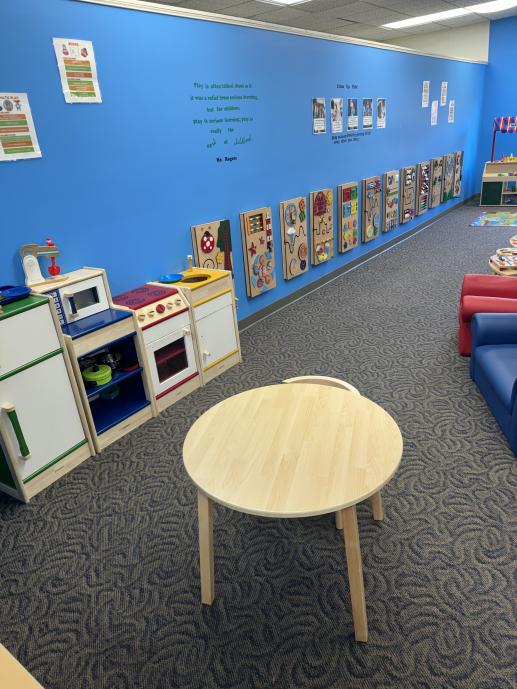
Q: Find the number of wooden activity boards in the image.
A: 12